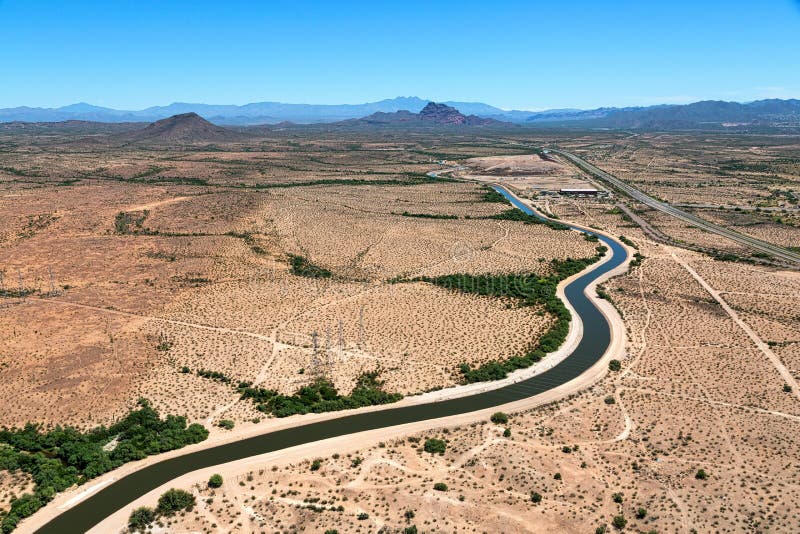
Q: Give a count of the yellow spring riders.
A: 0